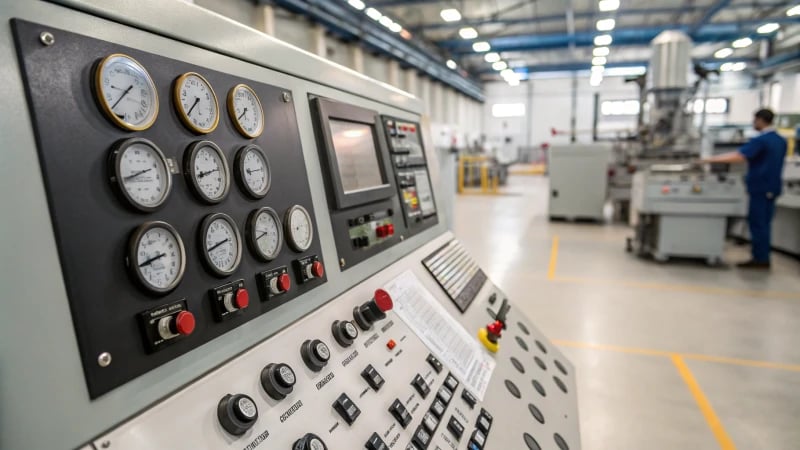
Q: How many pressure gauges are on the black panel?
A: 10